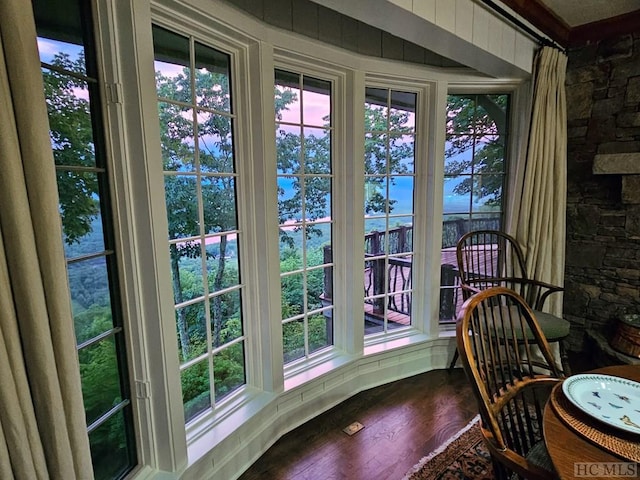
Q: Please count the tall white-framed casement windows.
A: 5